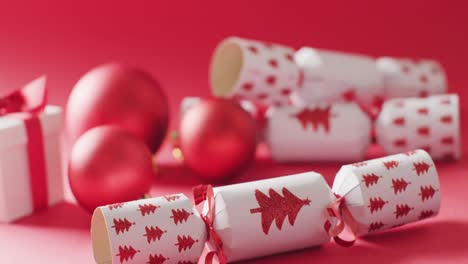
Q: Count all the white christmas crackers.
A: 3